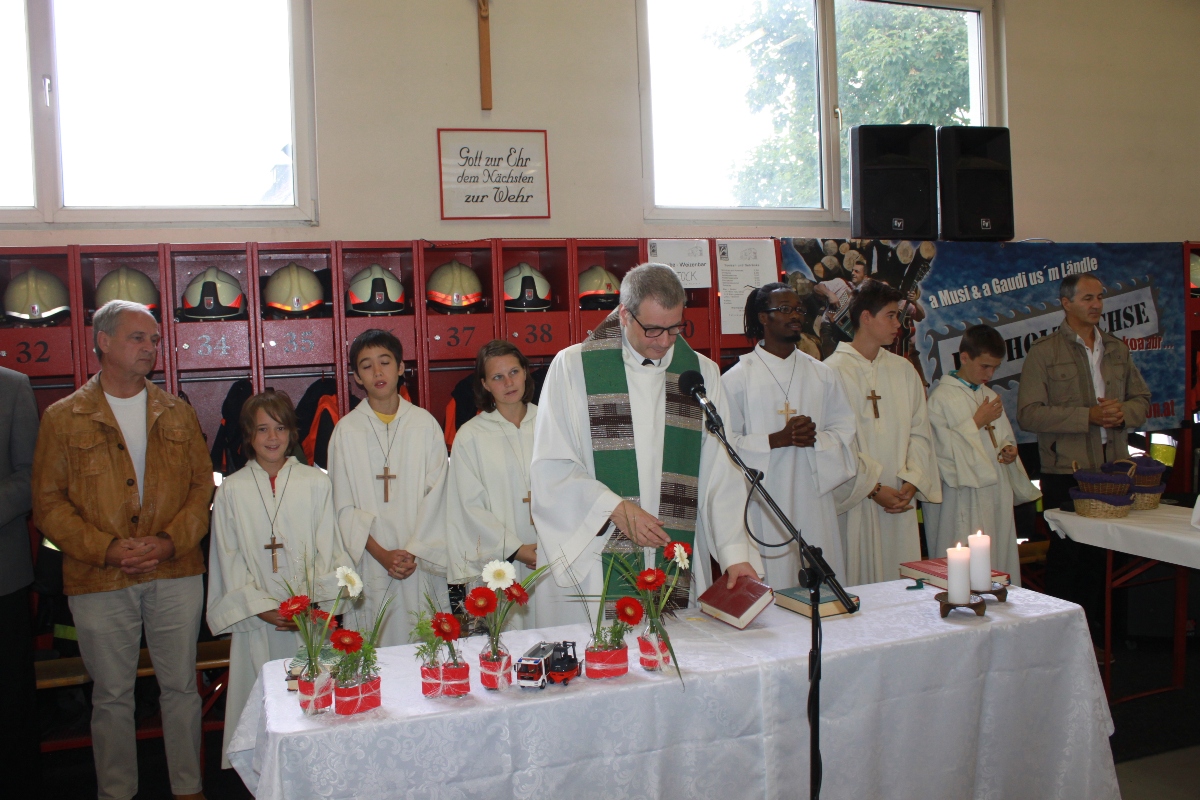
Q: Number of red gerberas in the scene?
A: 9